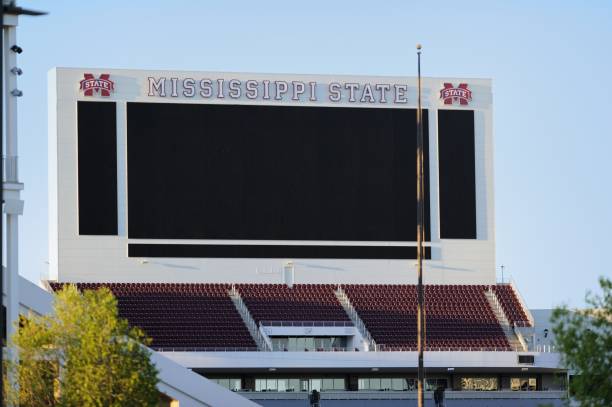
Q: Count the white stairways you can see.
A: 3